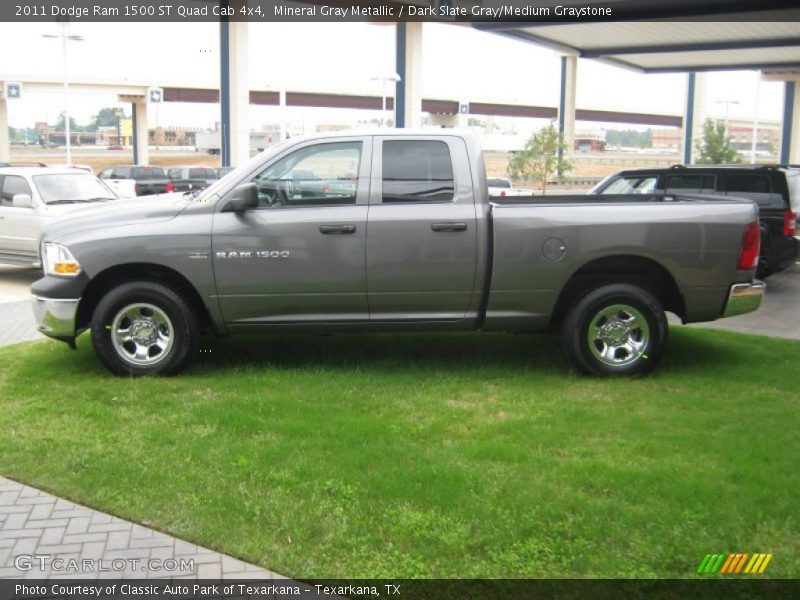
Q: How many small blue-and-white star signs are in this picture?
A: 3